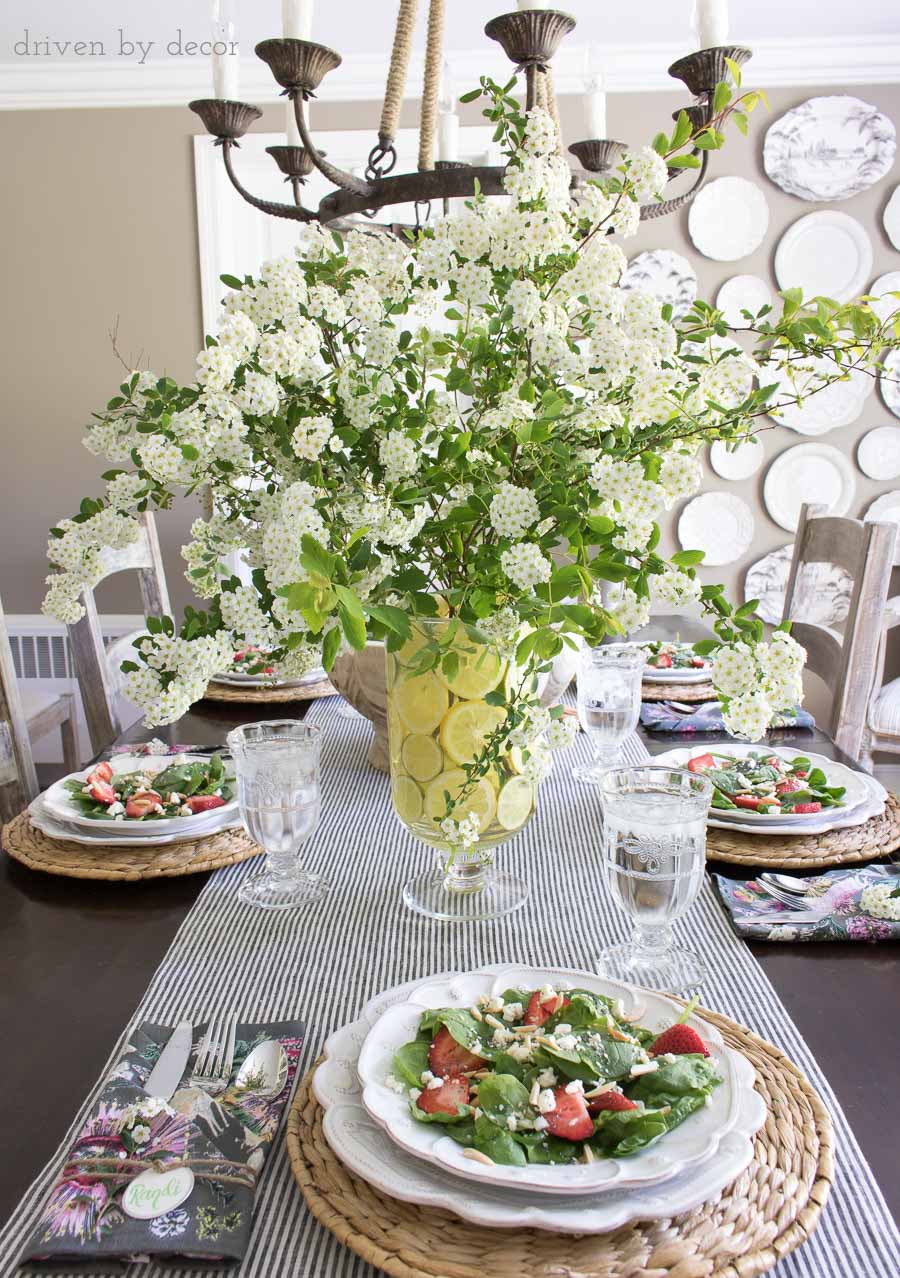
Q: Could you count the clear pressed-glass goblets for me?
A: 3